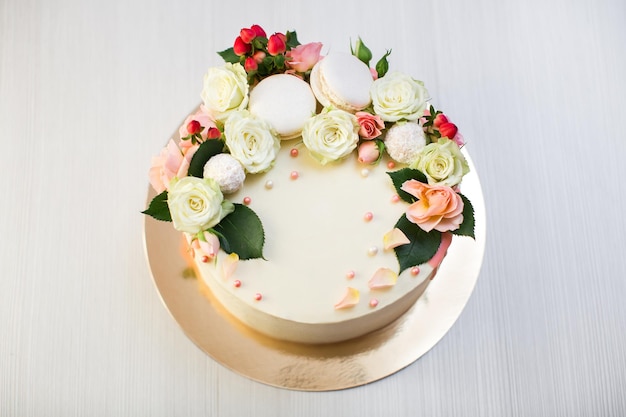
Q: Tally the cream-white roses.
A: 6